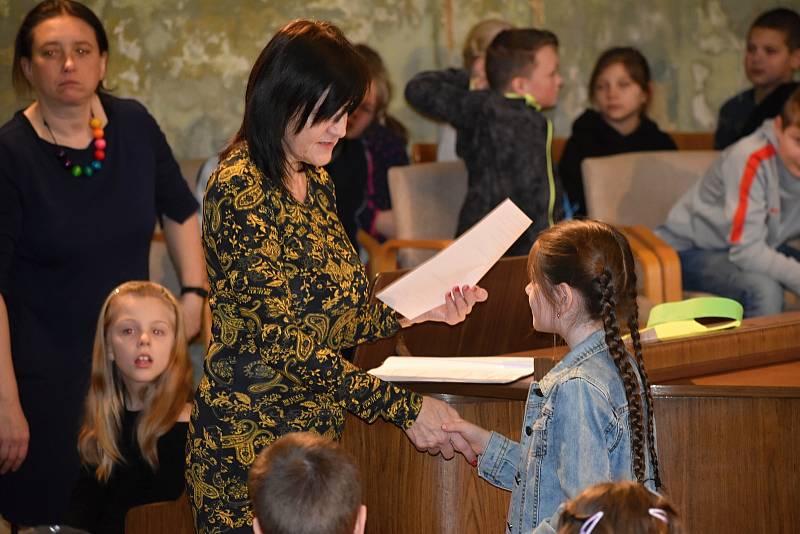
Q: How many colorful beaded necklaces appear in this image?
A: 1